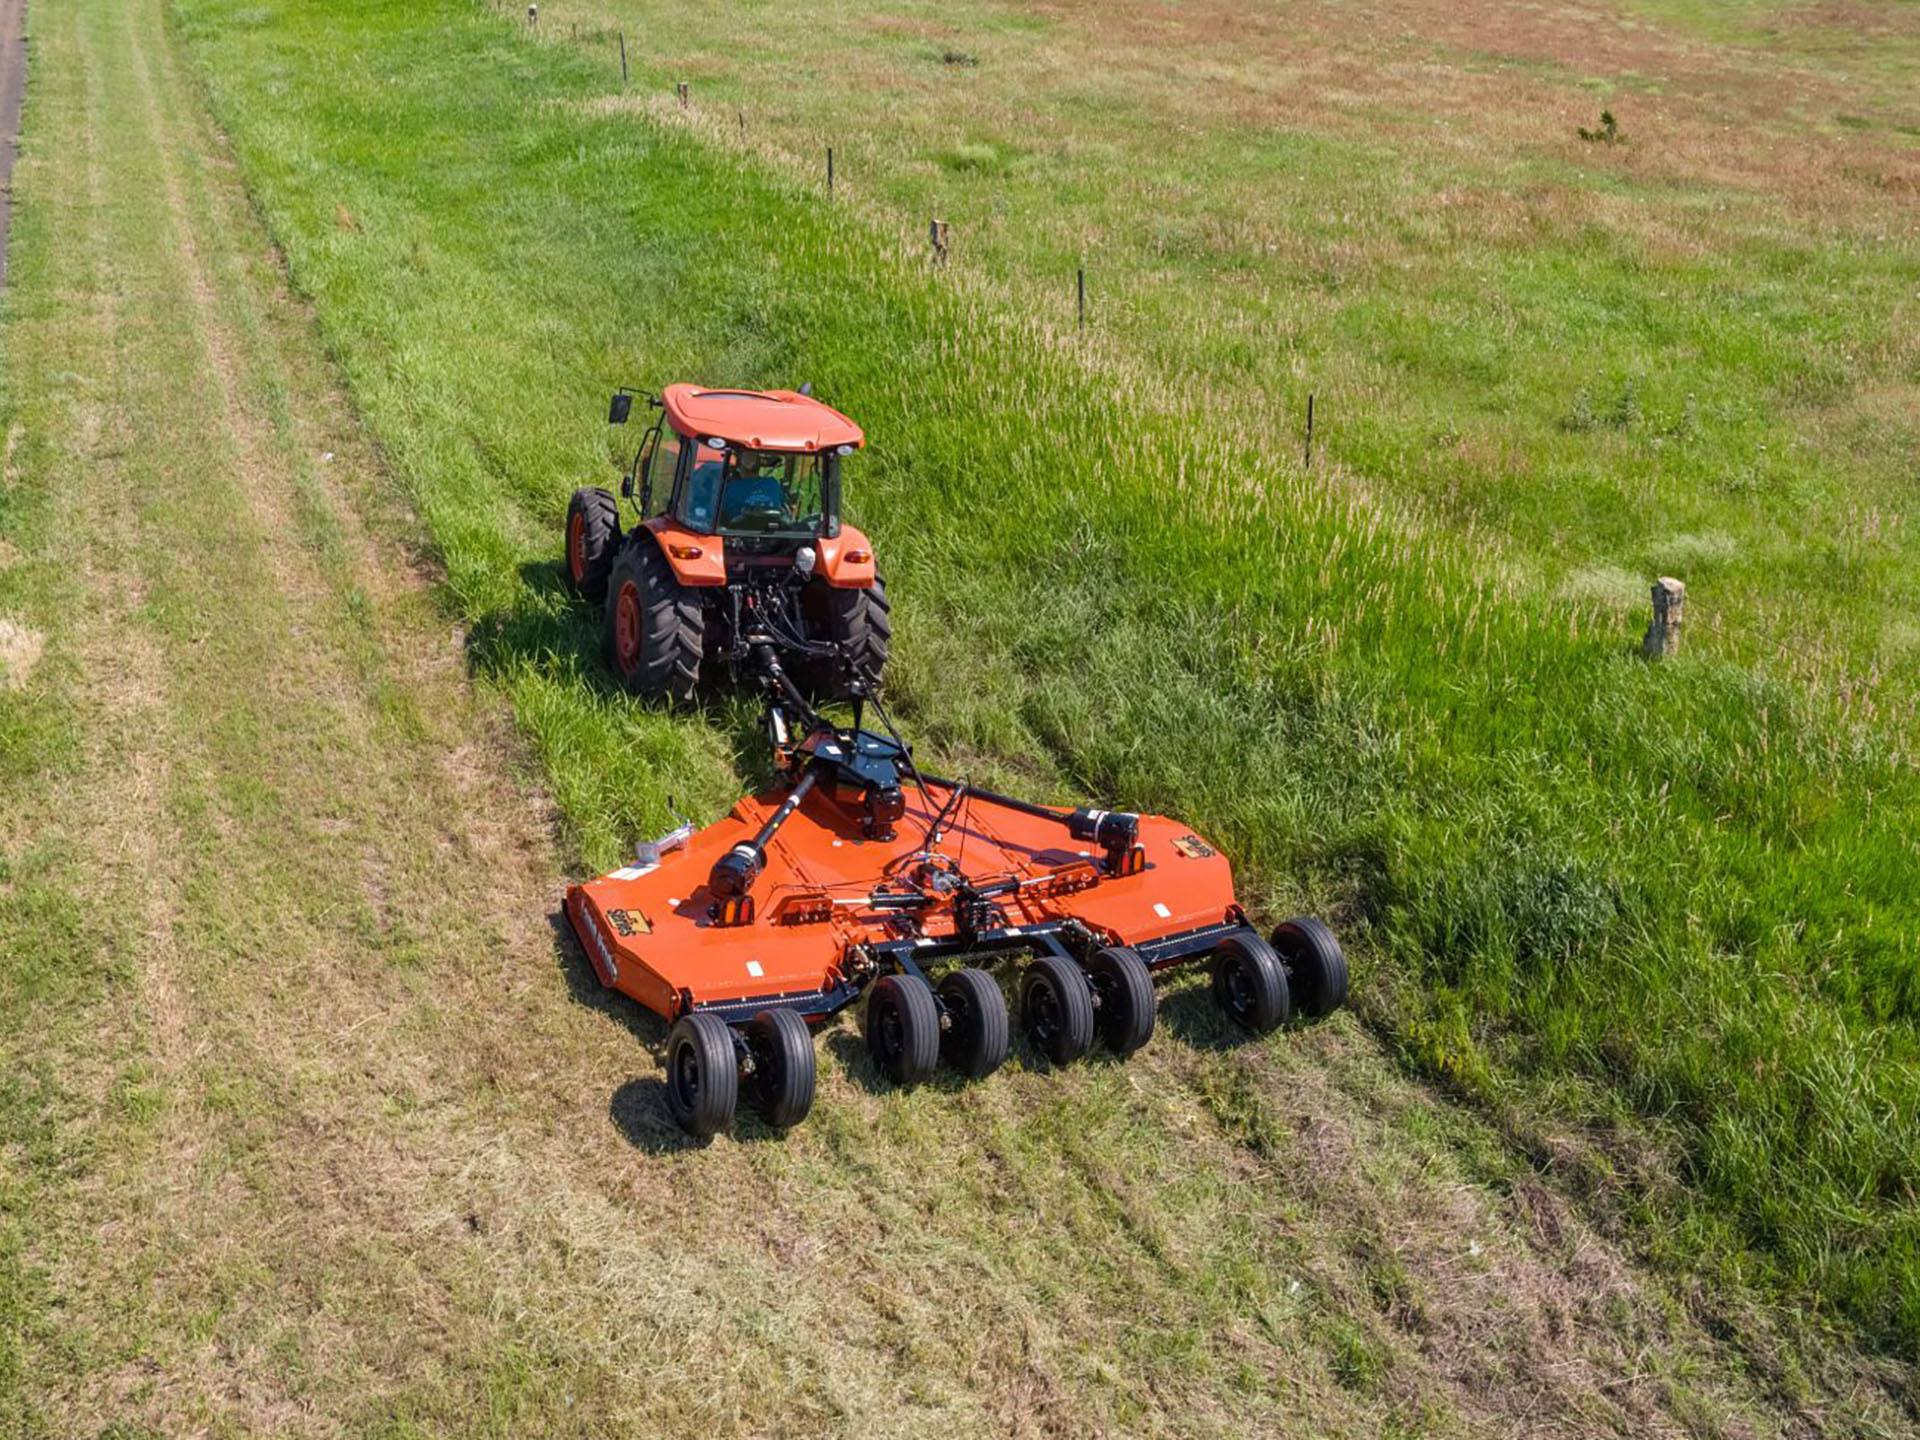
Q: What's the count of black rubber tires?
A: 11